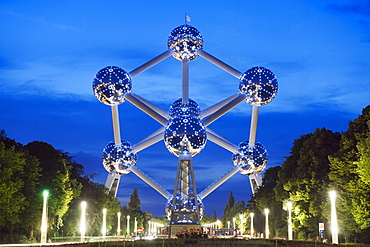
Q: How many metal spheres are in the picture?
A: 8